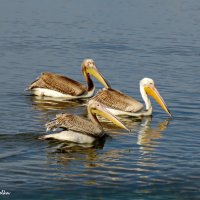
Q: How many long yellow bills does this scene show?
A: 3